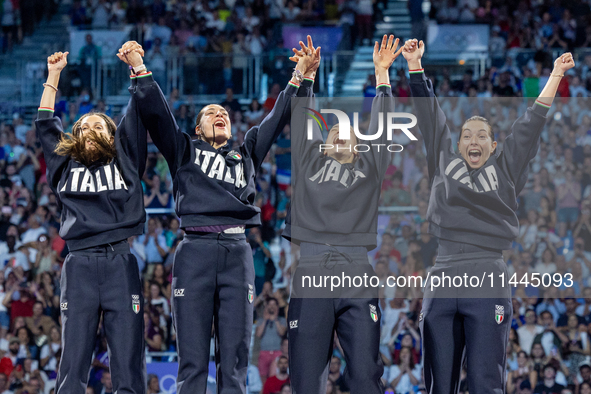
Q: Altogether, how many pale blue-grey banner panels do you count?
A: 2